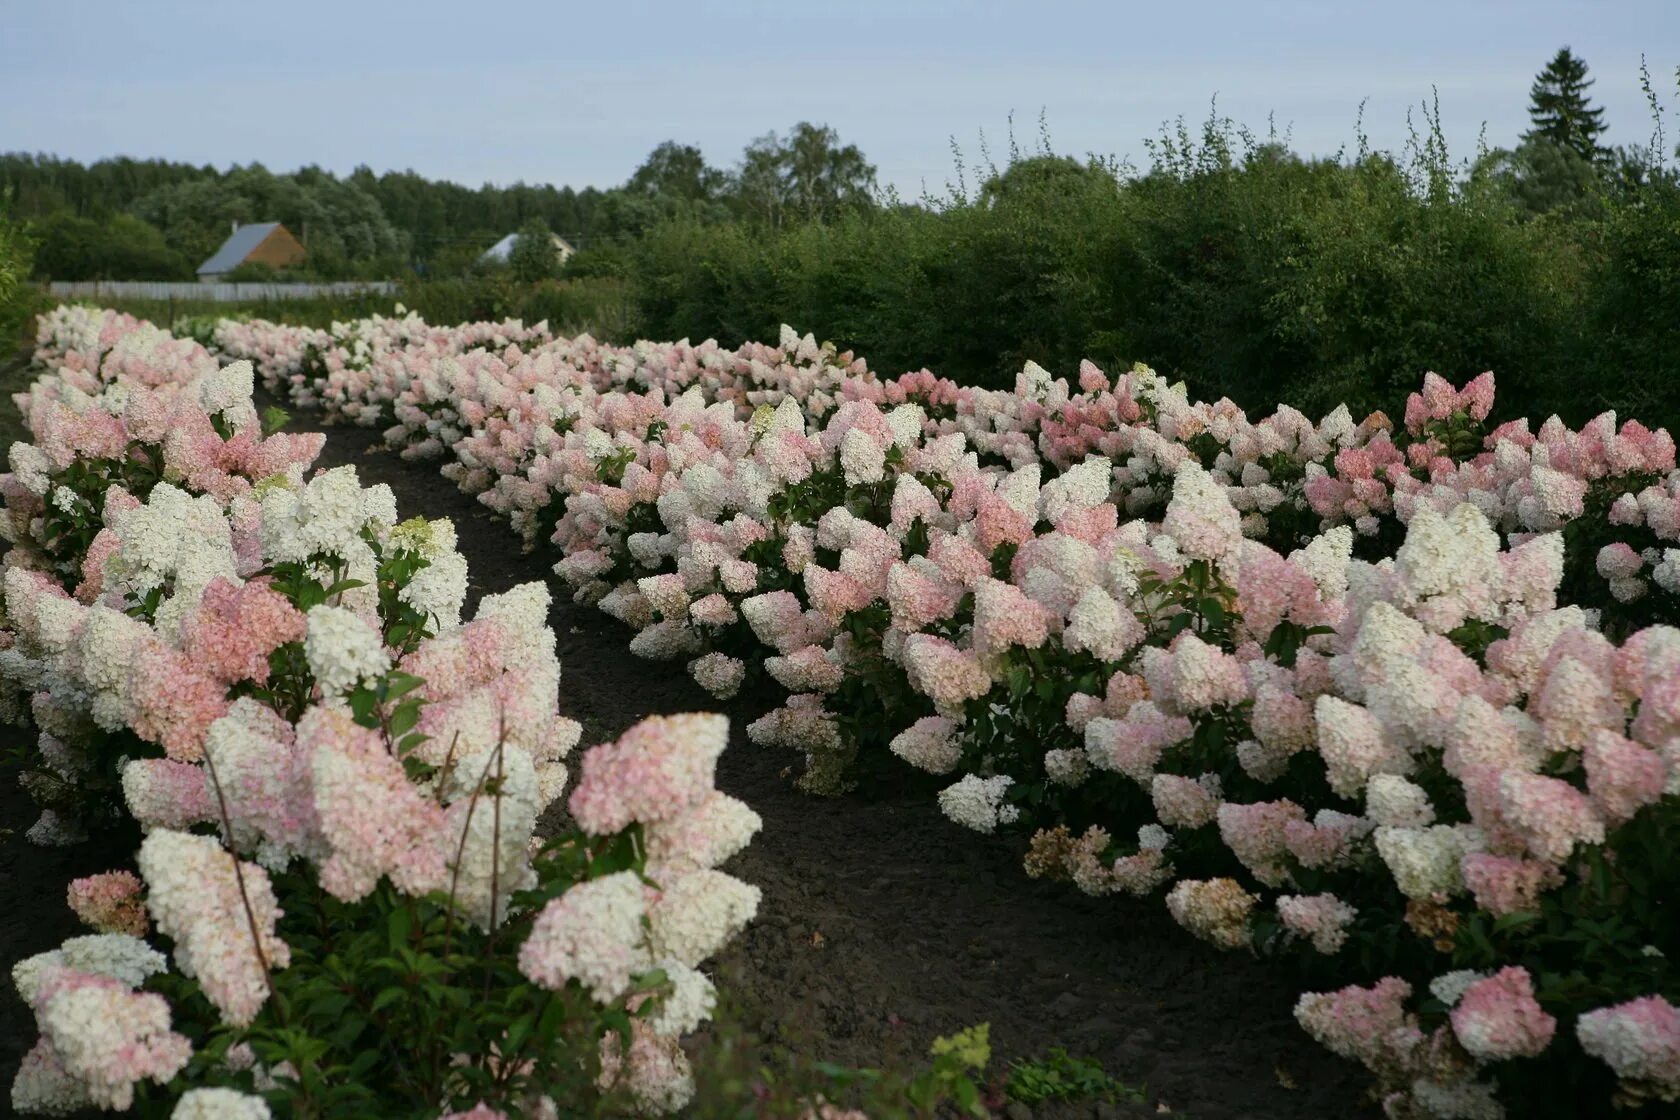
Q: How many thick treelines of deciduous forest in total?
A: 1